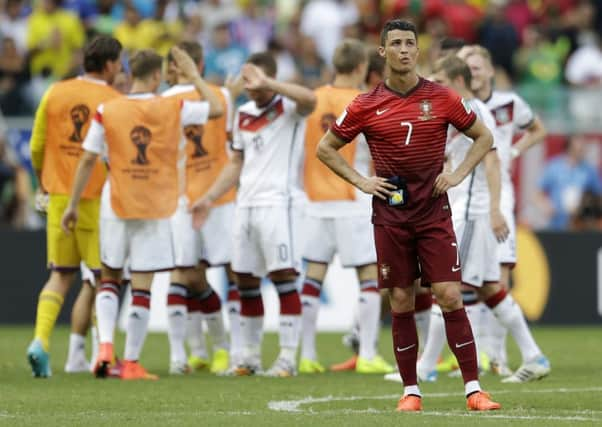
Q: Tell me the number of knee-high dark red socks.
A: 2